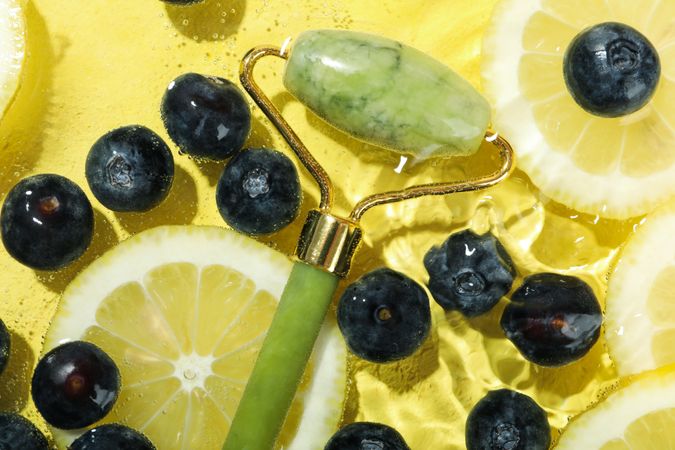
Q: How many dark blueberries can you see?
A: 15